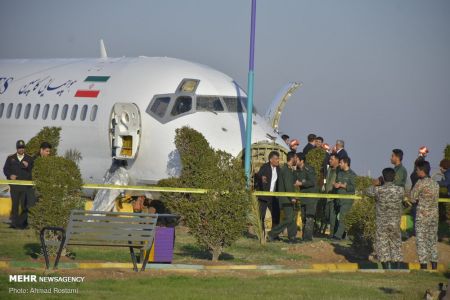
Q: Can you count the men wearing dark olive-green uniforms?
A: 5